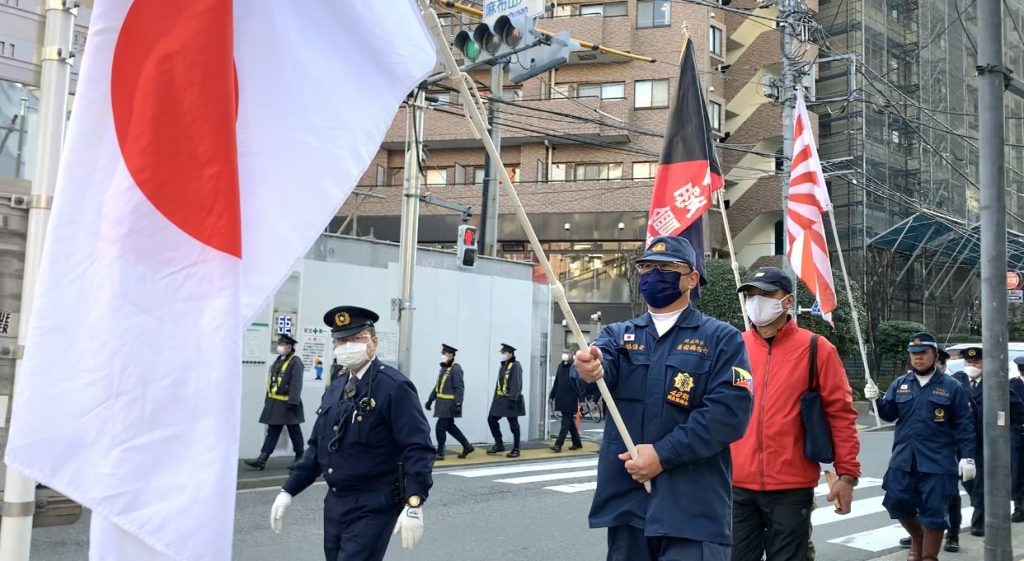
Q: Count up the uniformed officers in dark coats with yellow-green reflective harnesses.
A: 3